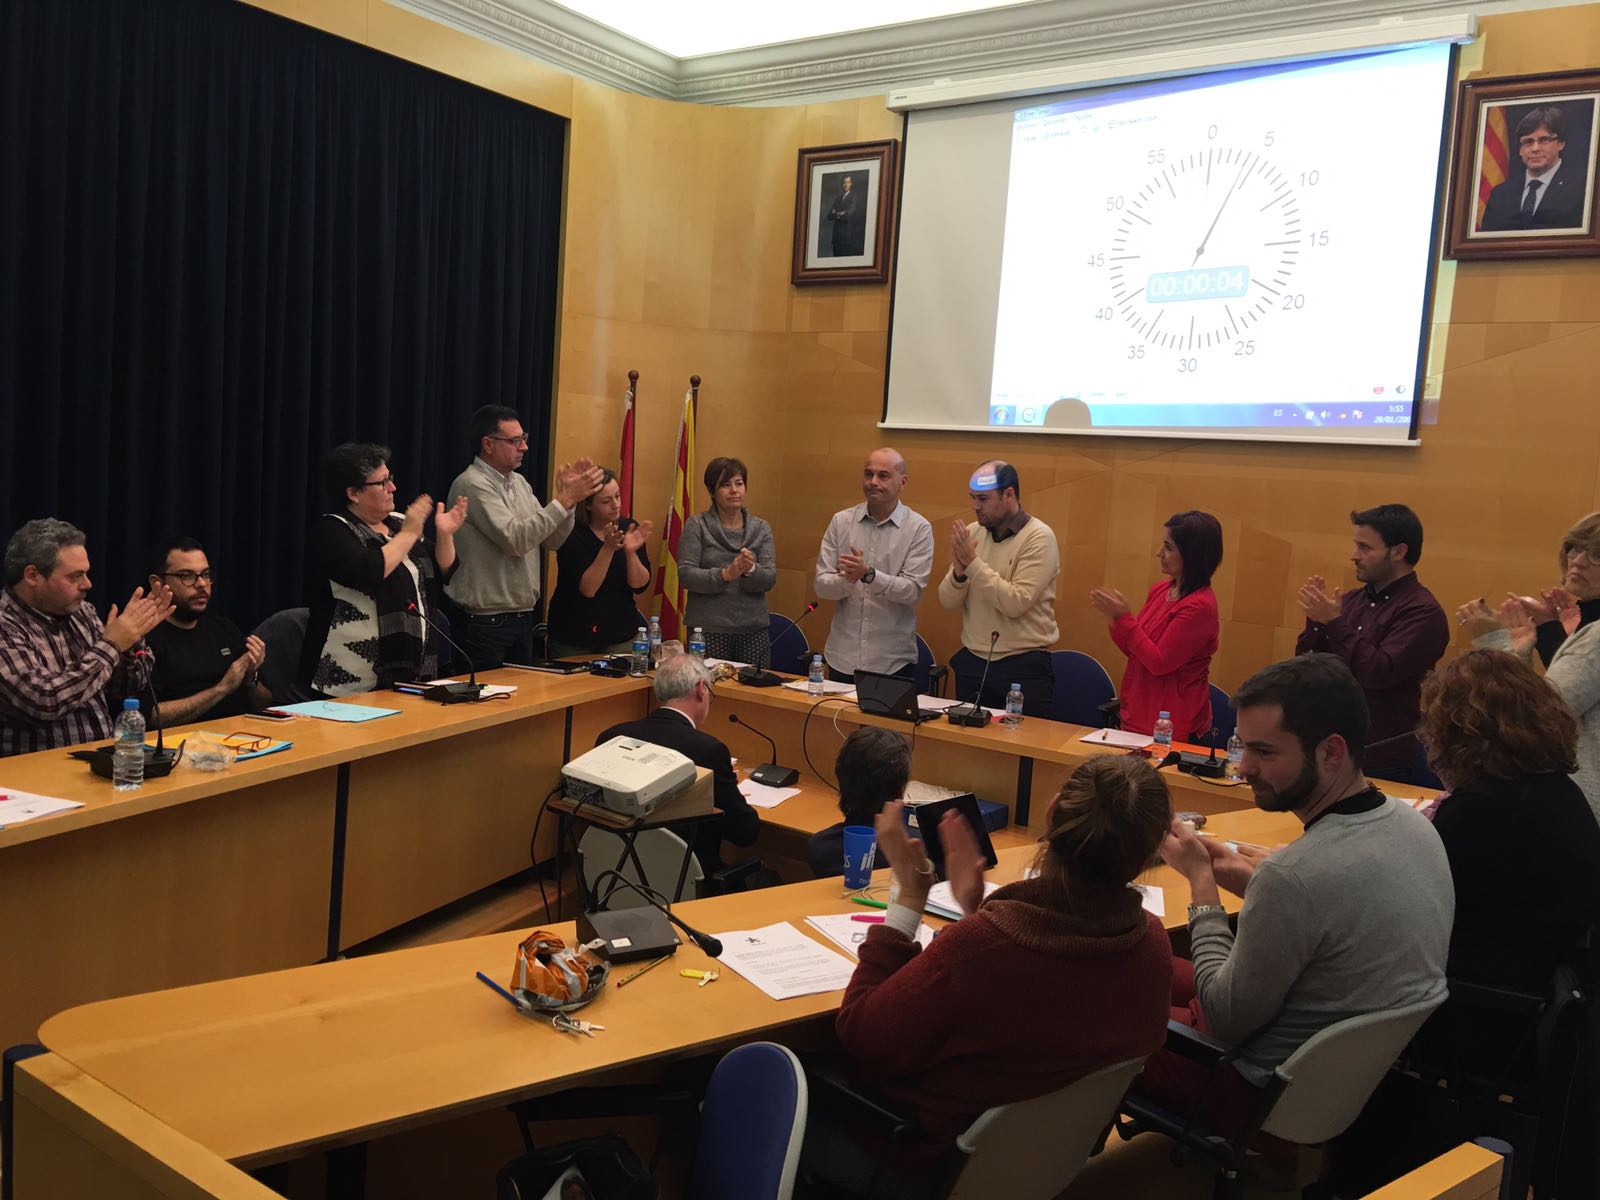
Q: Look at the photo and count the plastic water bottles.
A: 8